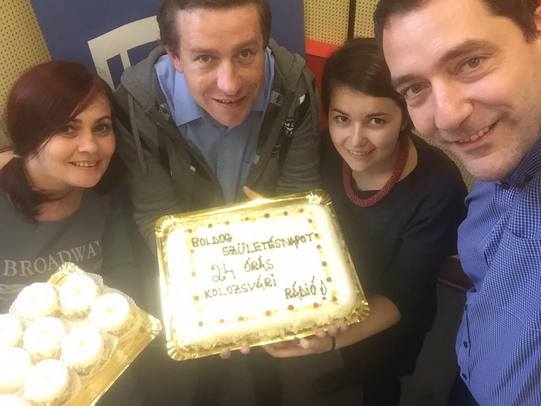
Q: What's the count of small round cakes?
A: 9